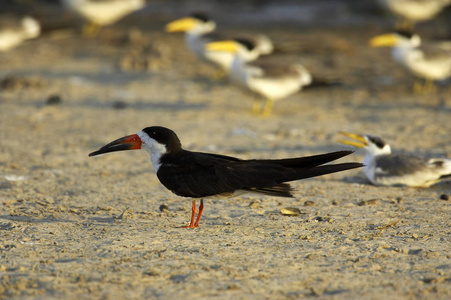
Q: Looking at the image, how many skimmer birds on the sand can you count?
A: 1